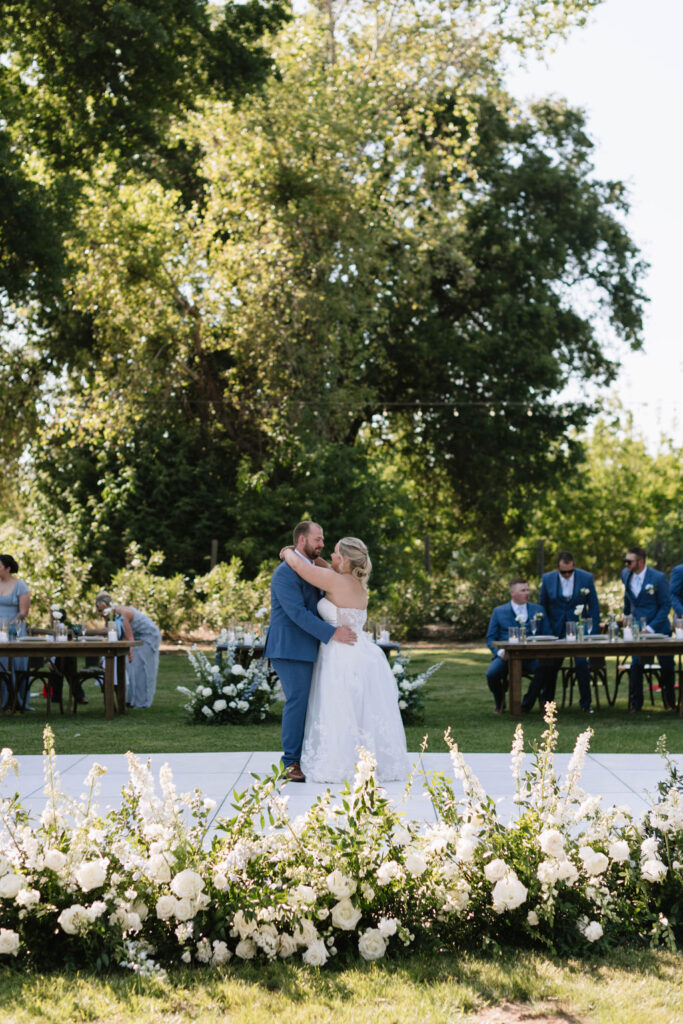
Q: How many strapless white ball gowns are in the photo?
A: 1